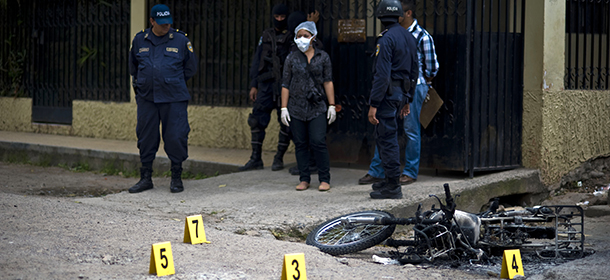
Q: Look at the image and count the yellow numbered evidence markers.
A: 4